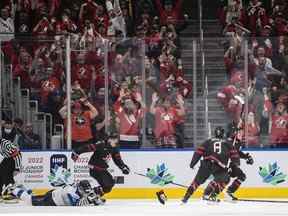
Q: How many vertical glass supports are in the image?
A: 5